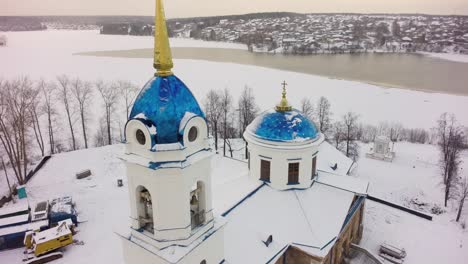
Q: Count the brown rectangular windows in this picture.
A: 3